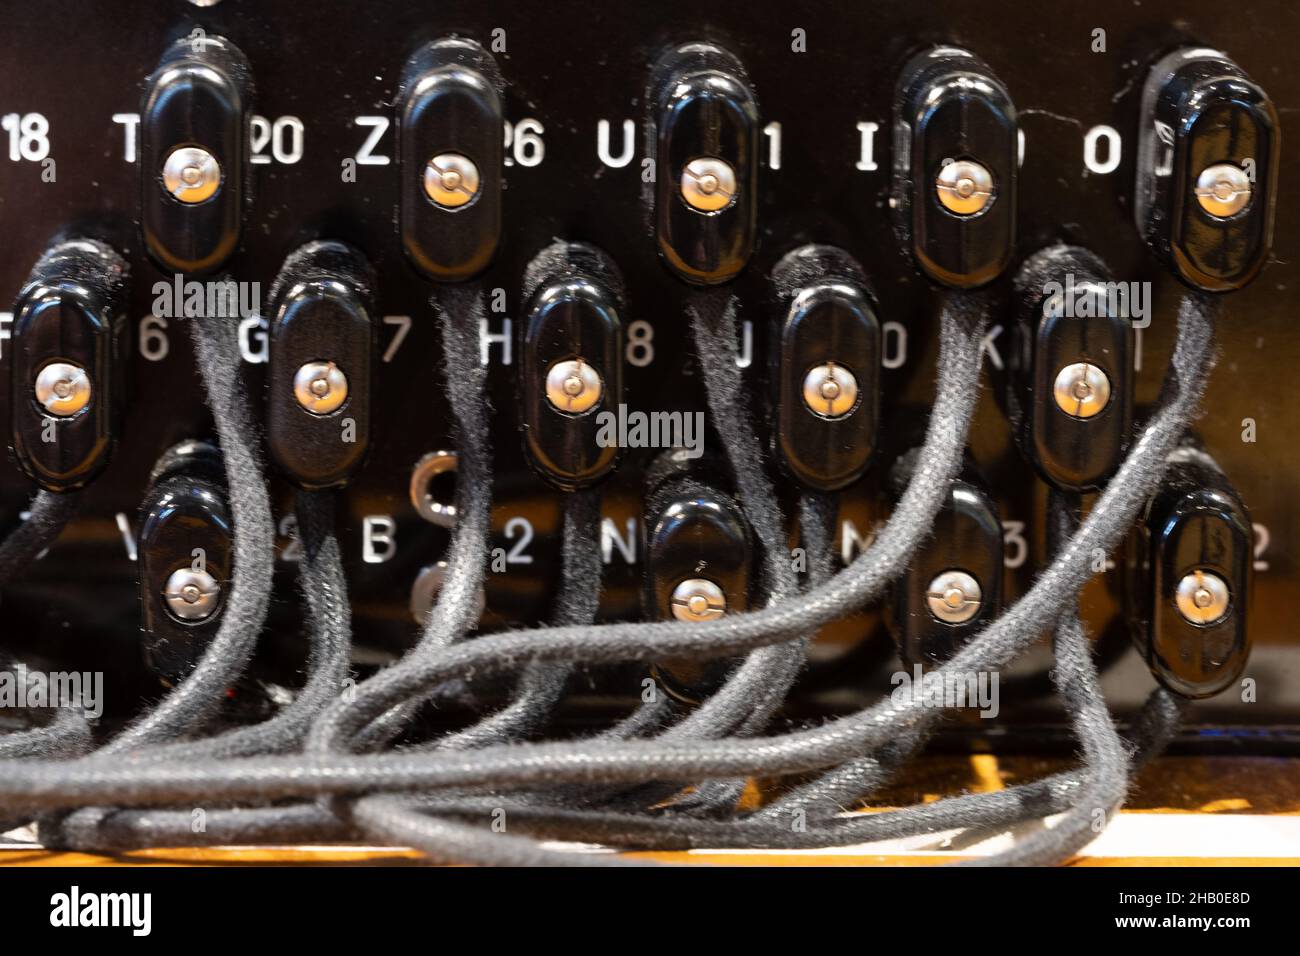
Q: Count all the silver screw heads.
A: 14